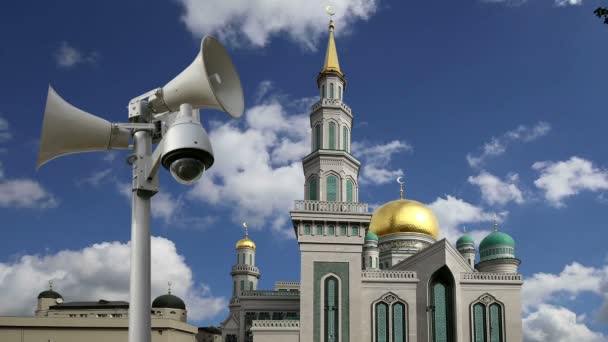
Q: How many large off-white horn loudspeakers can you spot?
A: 2